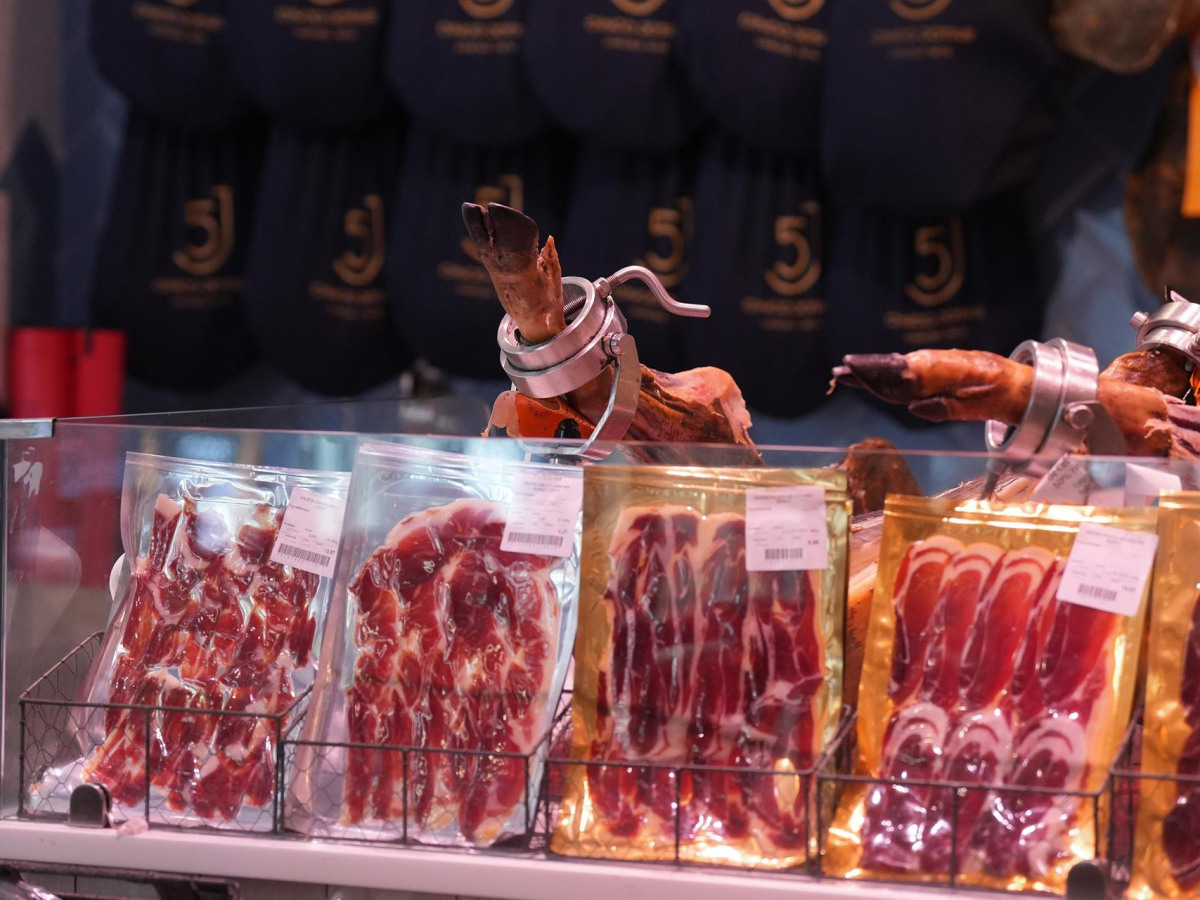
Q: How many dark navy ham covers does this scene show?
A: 12